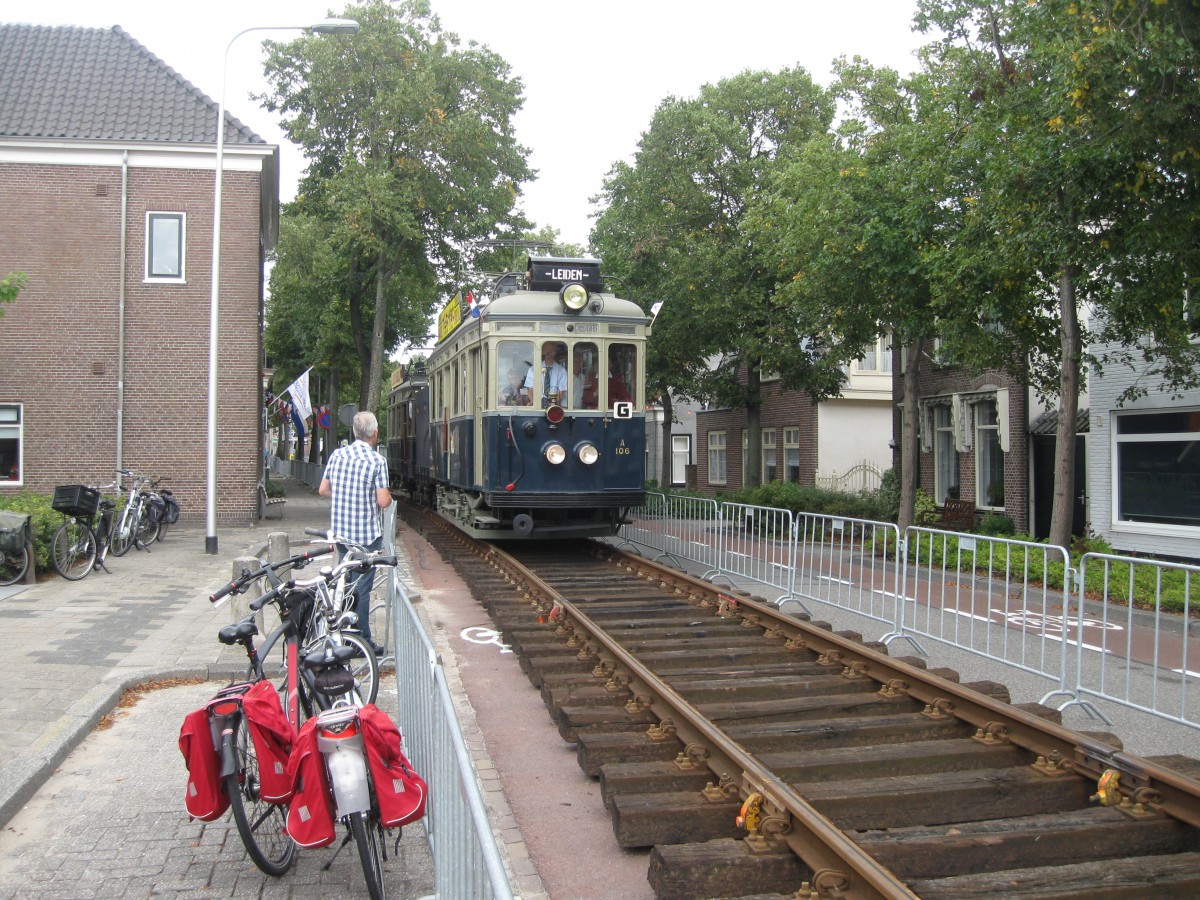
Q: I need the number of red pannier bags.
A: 4